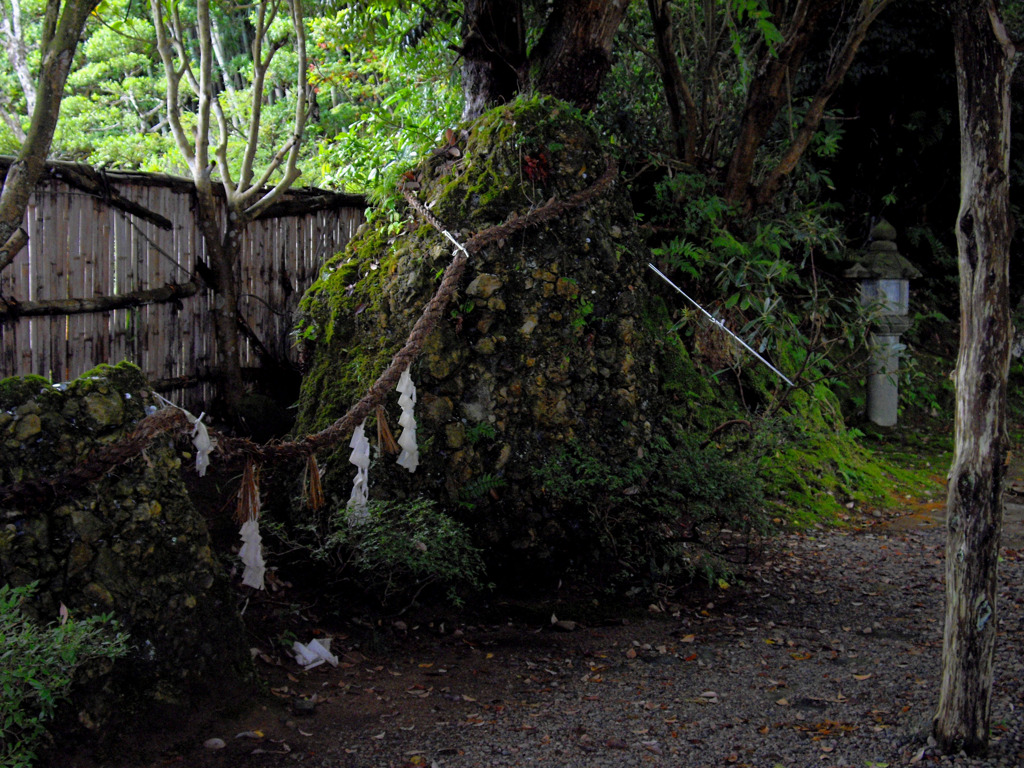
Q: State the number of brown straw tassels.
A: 3